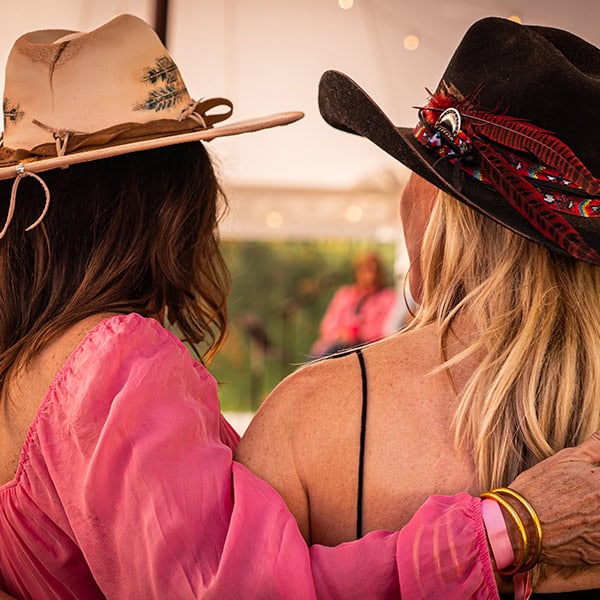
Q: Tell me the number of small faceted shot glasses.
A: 0